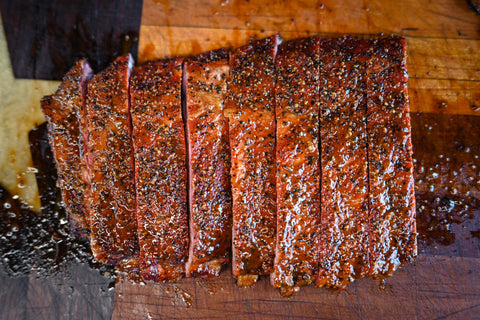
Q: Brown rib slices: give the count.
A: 8